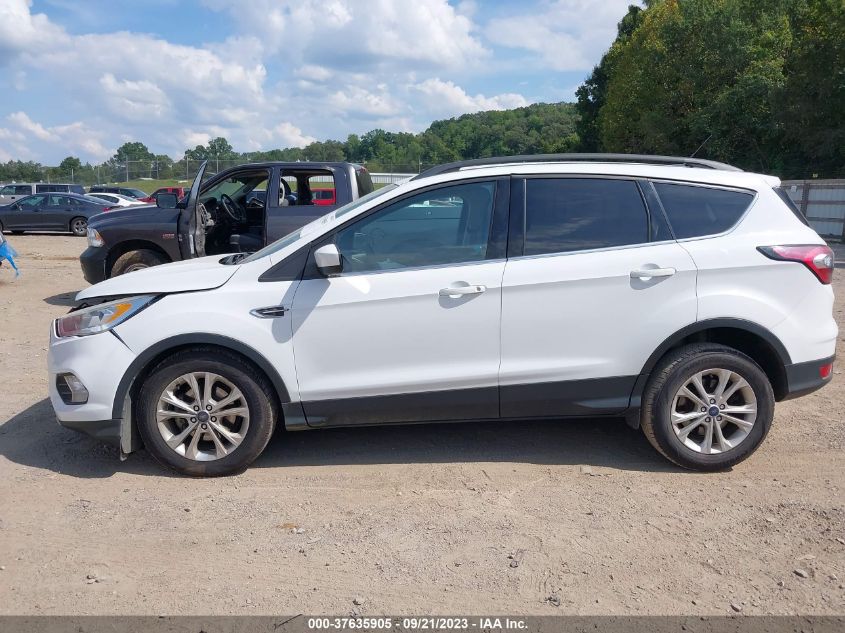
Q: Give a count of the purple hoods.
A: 0